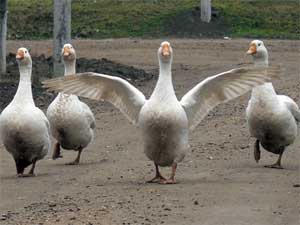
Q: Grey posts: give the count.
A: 3